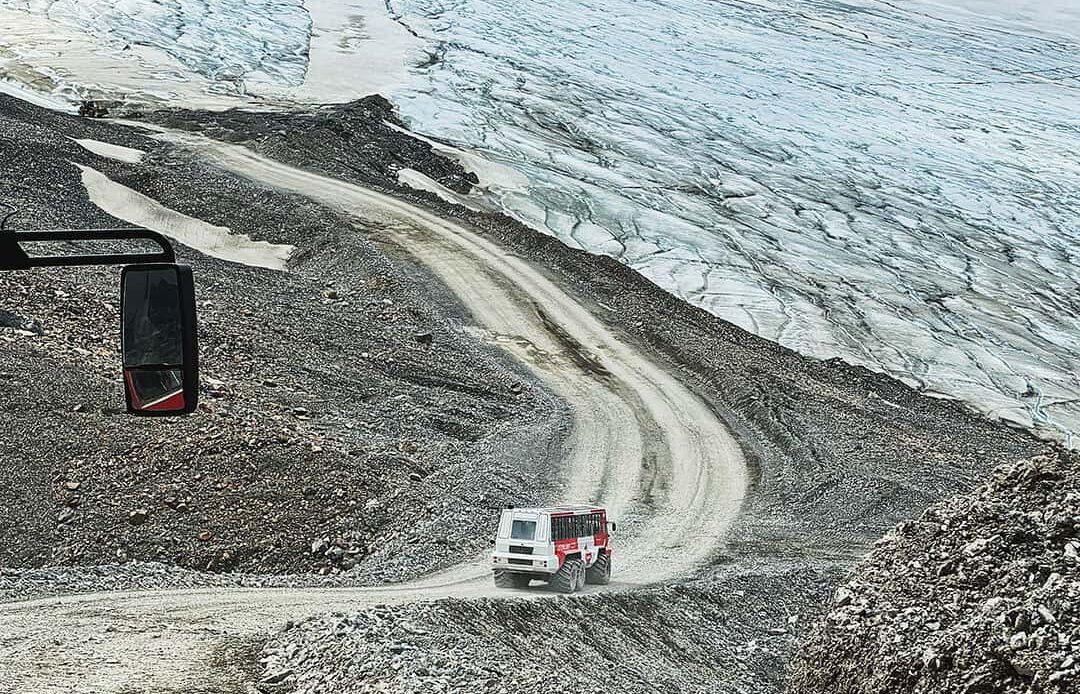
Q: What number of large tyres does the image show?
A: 4